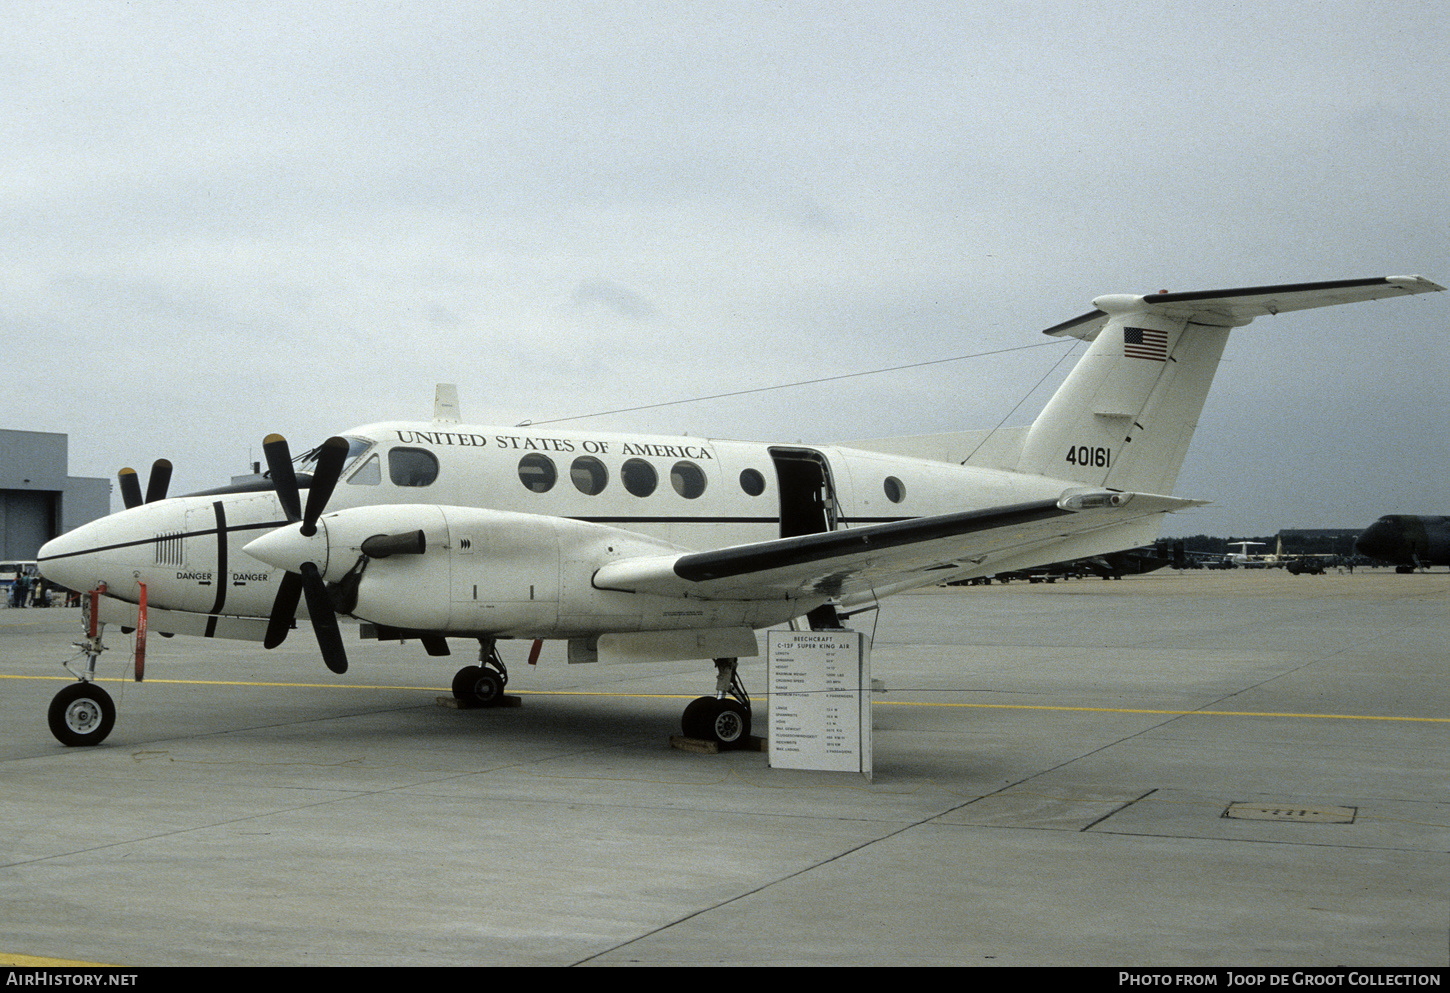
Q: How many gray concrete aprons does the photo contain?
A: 1